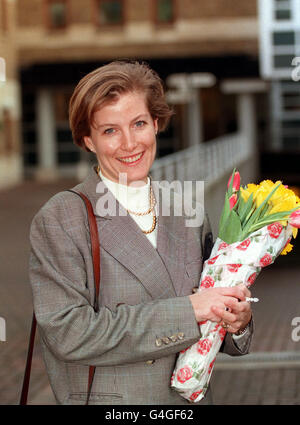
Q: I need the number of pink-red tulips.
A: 3